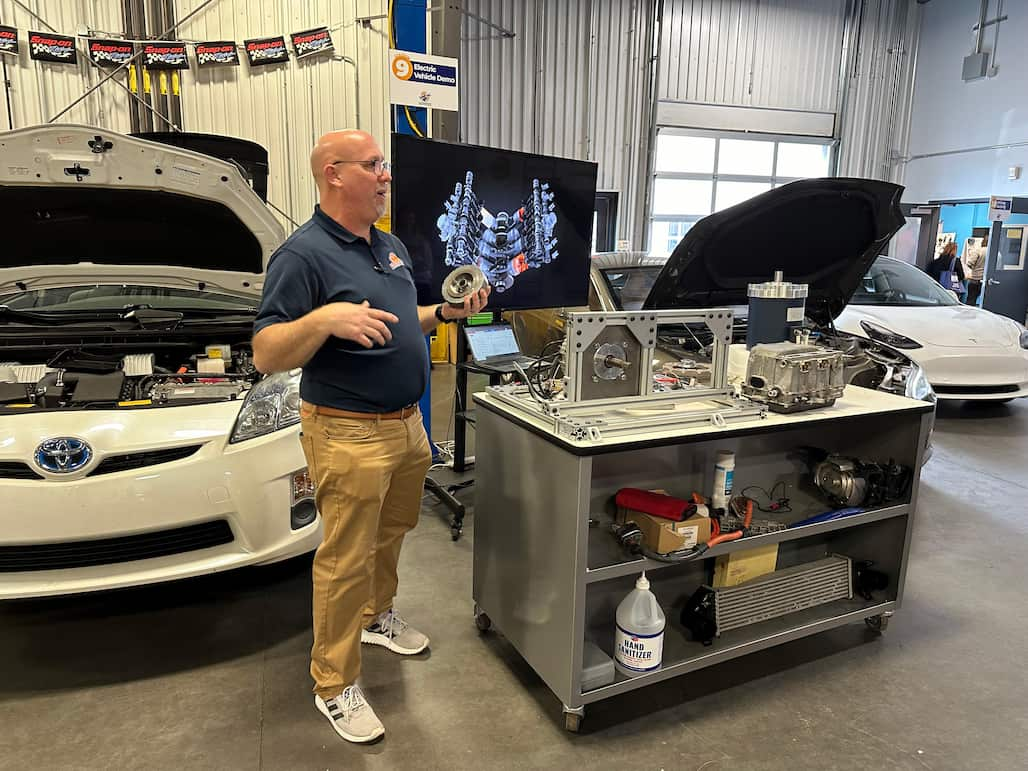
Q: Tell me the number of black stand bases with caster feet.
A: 1